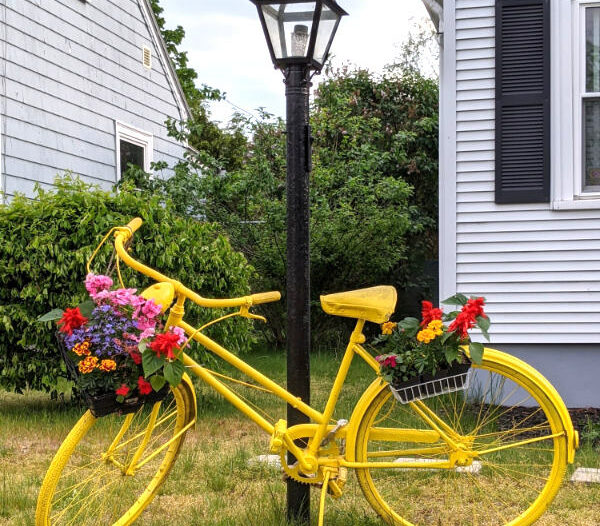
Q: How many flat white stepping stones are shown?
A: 3